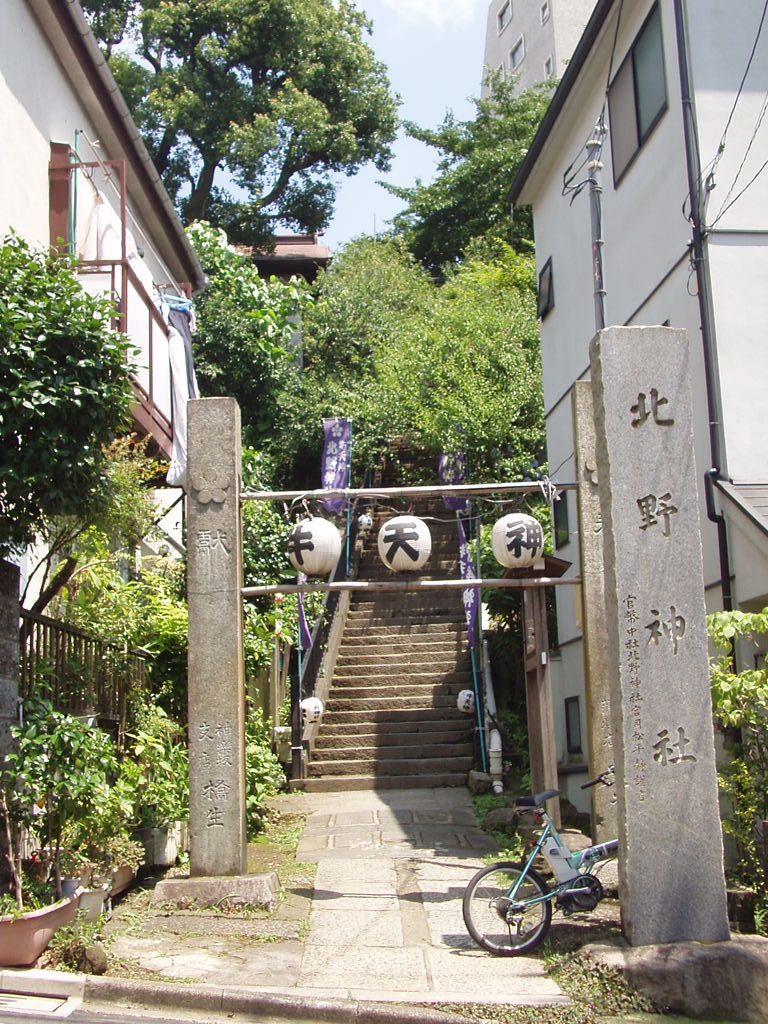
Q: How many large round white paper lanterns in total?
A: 3